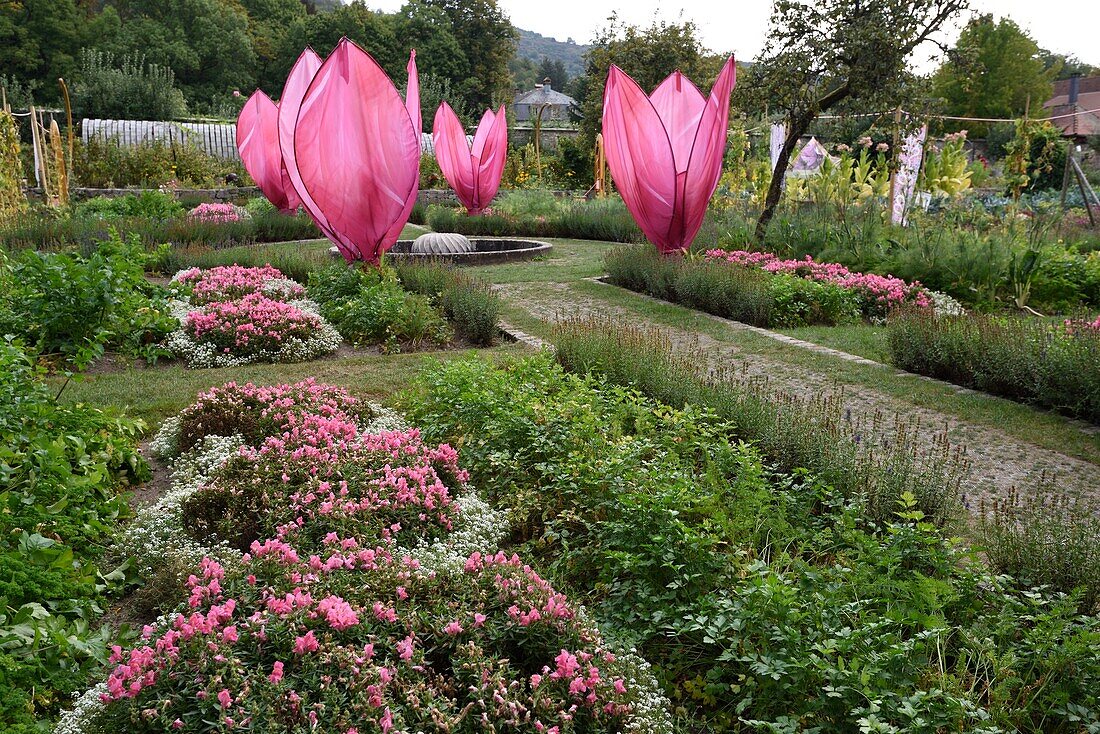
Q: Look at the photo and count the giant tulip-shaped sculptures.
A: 4